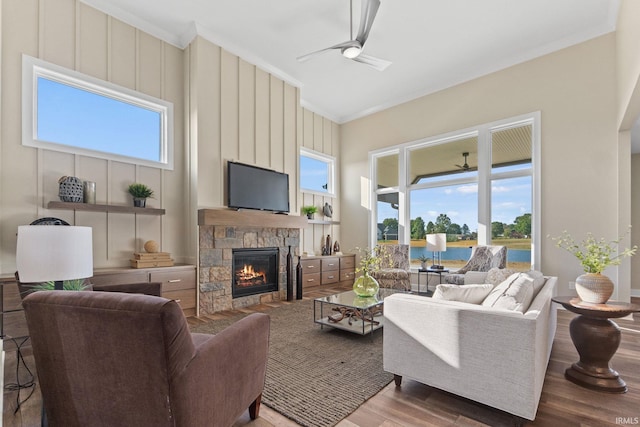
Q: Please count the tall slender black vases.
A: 2